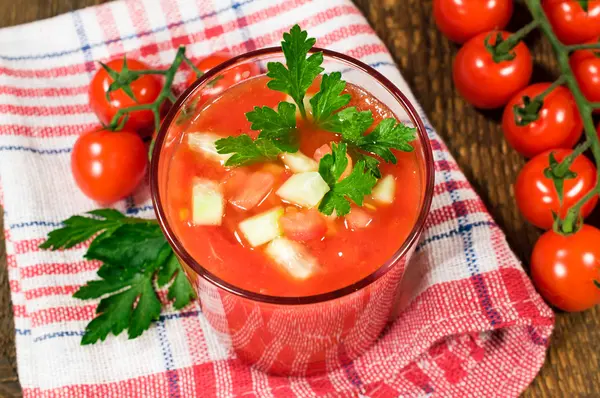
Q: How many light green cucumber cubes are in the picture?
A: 7